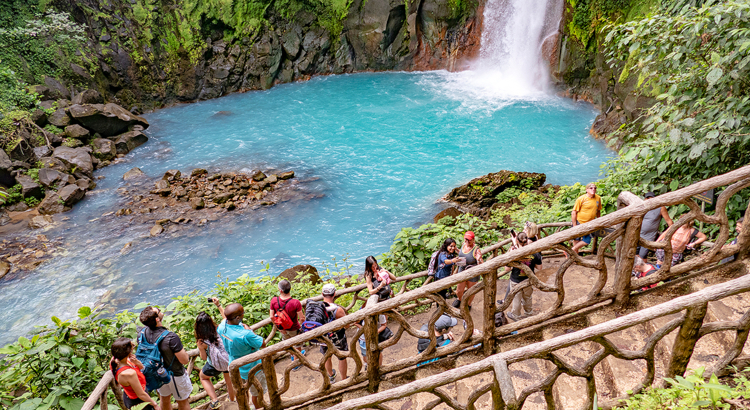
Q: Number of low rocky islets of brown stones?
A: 1